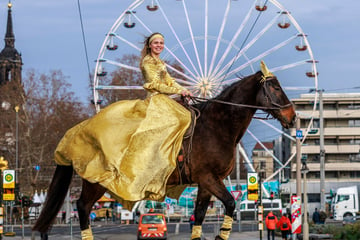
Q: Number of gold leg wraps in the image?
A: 3